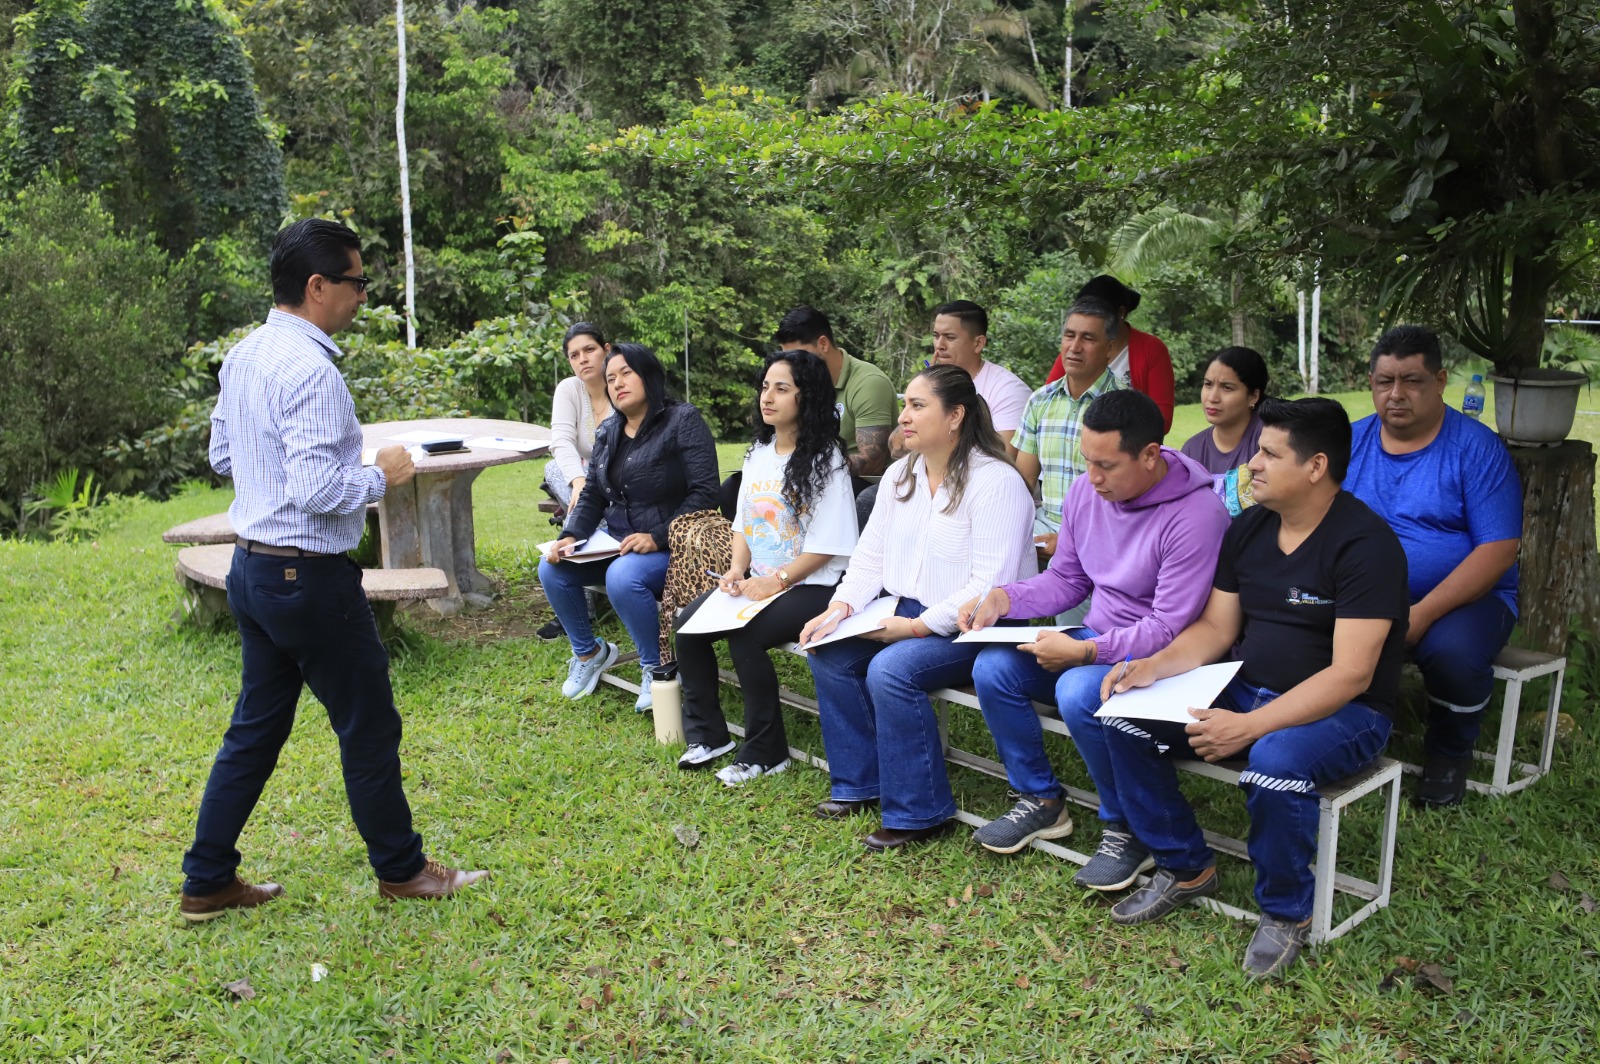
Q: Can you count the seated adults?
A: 12